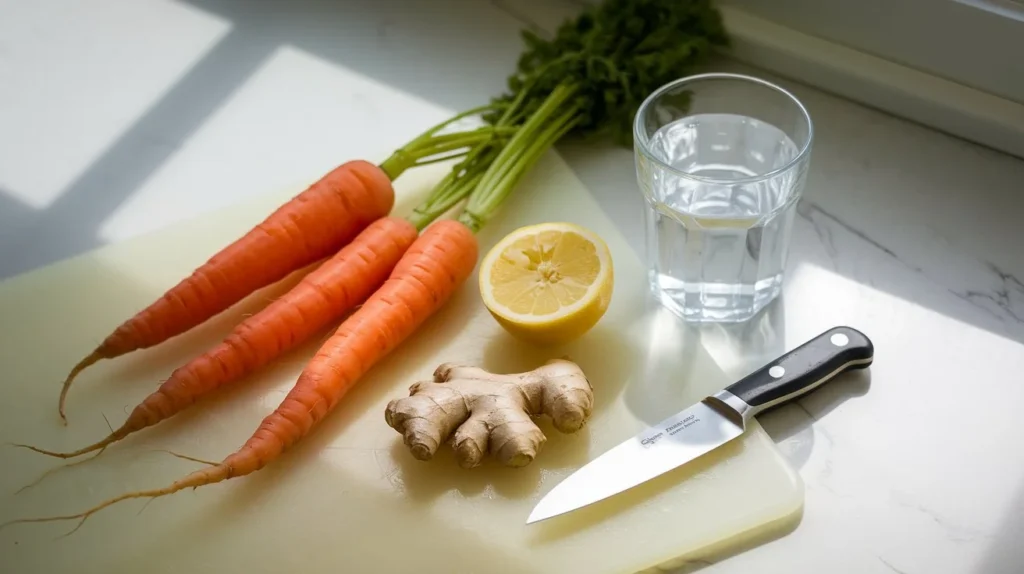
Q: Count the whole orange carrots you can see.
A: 3